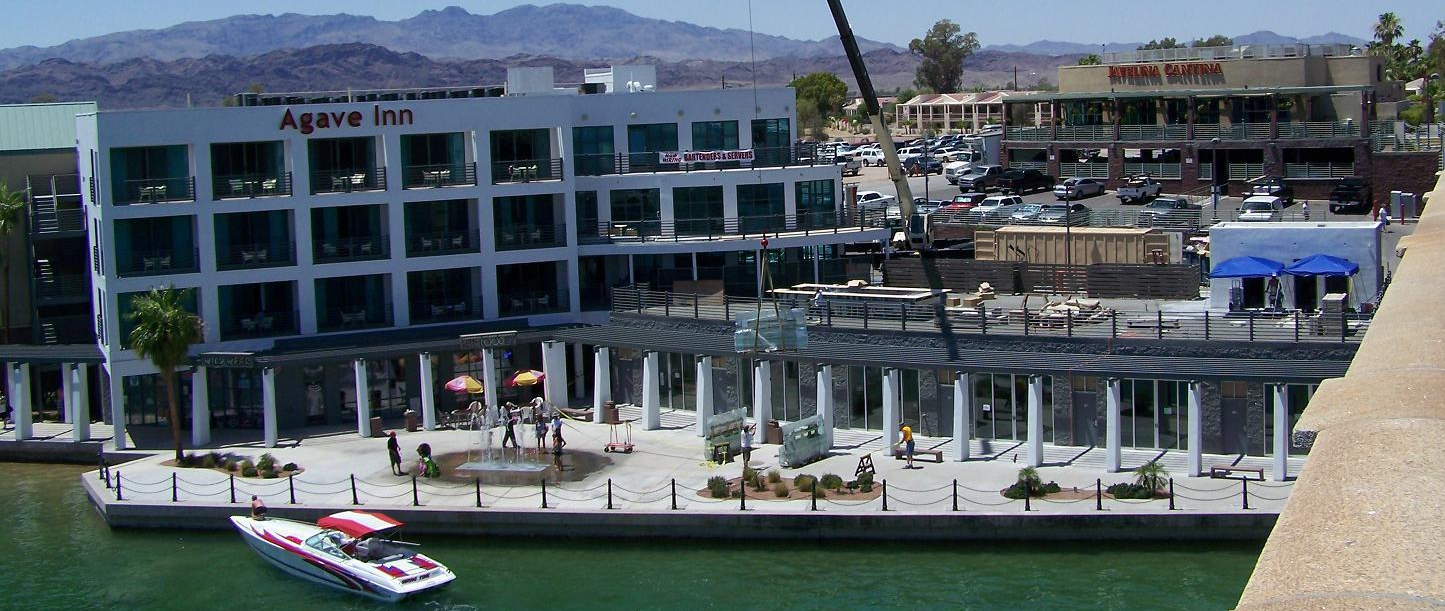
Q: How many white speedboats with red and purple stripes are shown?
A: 1